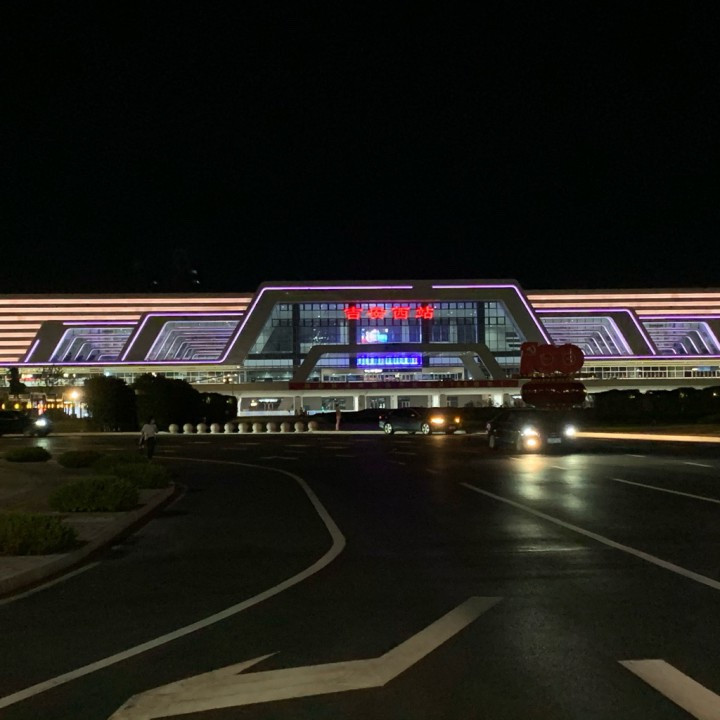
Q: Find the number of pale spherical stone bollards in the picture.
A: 11